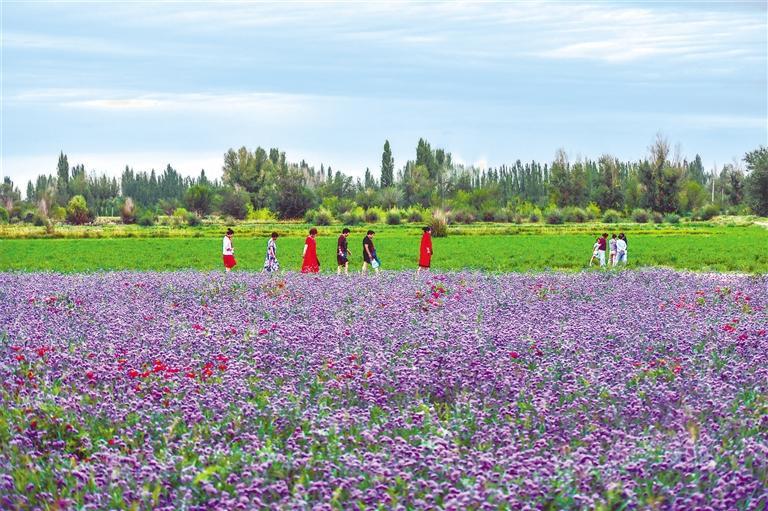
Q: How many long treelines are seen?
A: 1